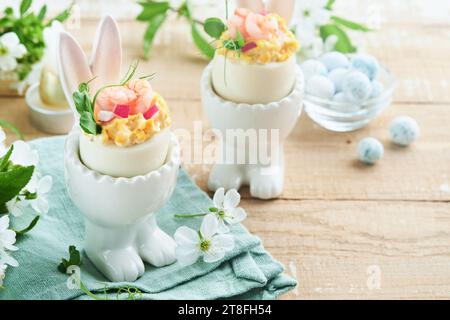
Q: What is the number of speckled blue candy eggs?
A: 10